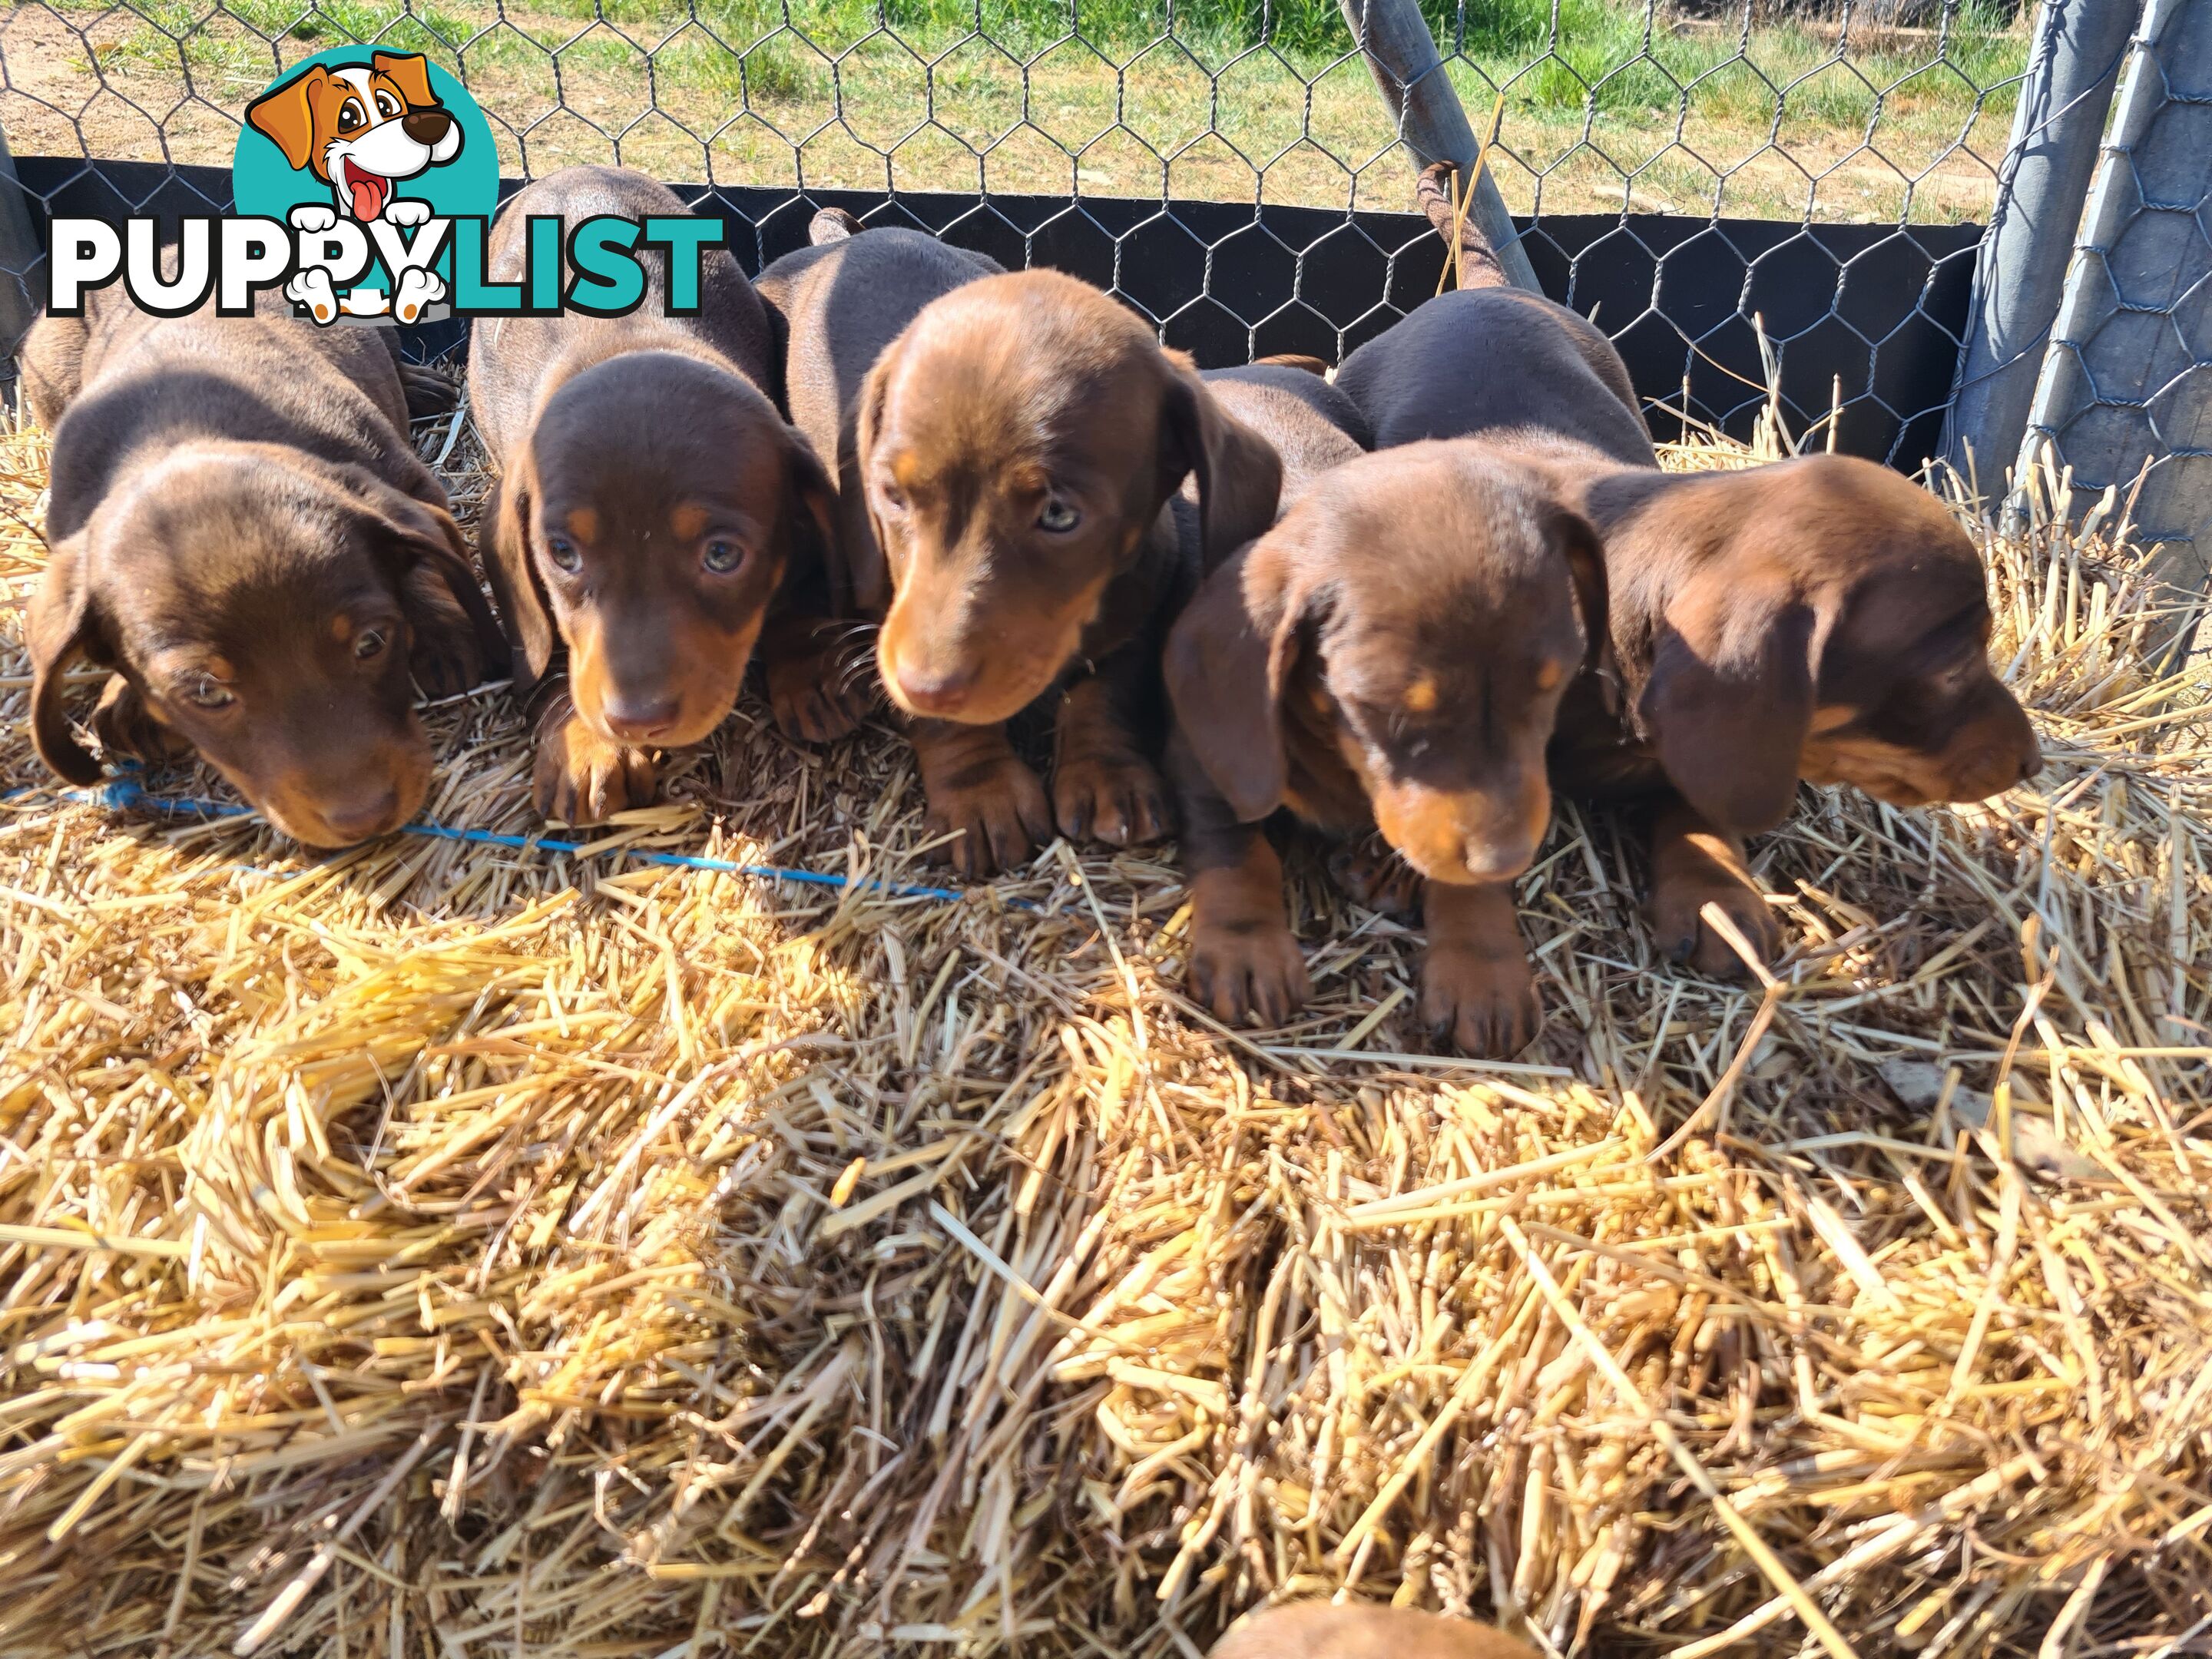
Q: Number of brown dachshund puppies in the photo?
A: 5